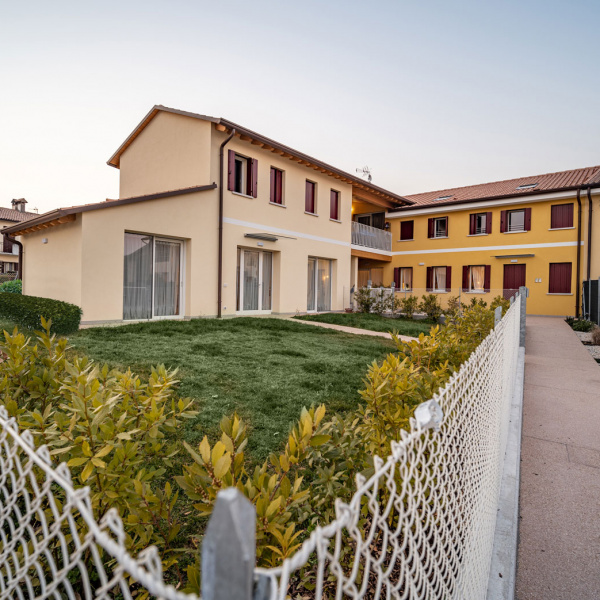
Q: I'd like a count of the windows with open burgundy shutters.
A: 7